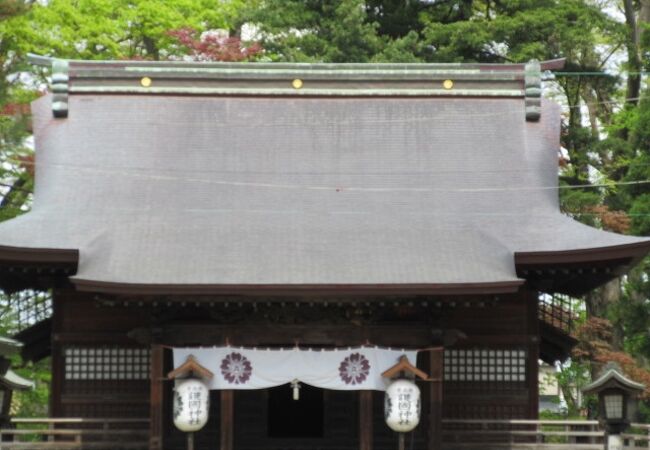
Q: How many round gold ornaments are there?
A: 3